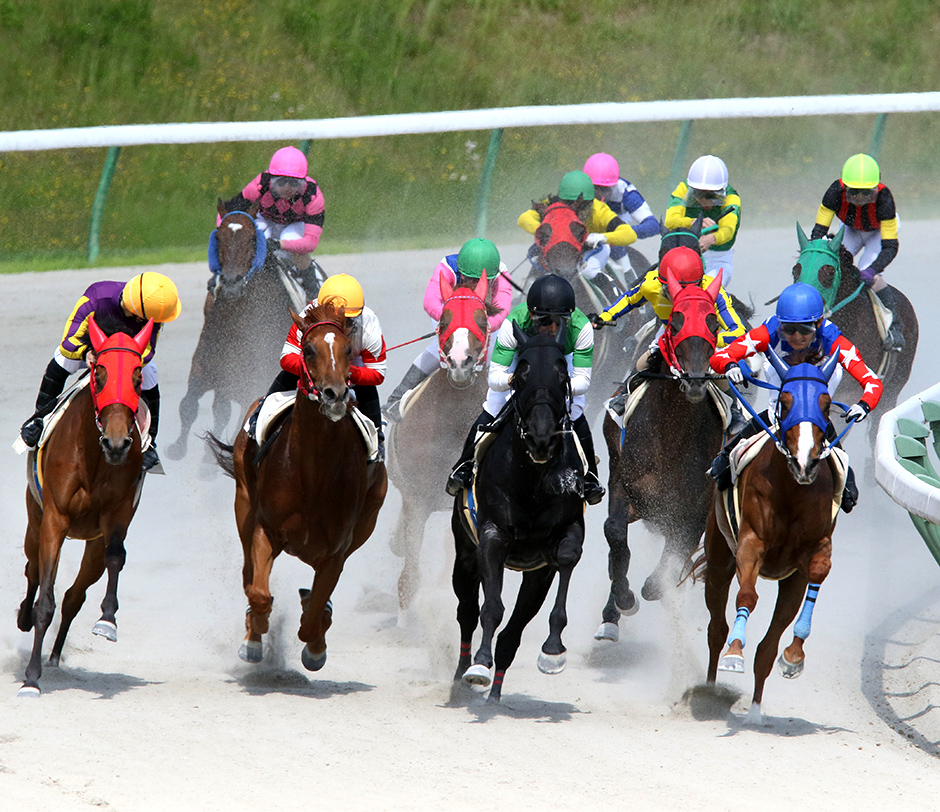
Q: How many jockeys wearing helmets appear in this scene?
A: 11